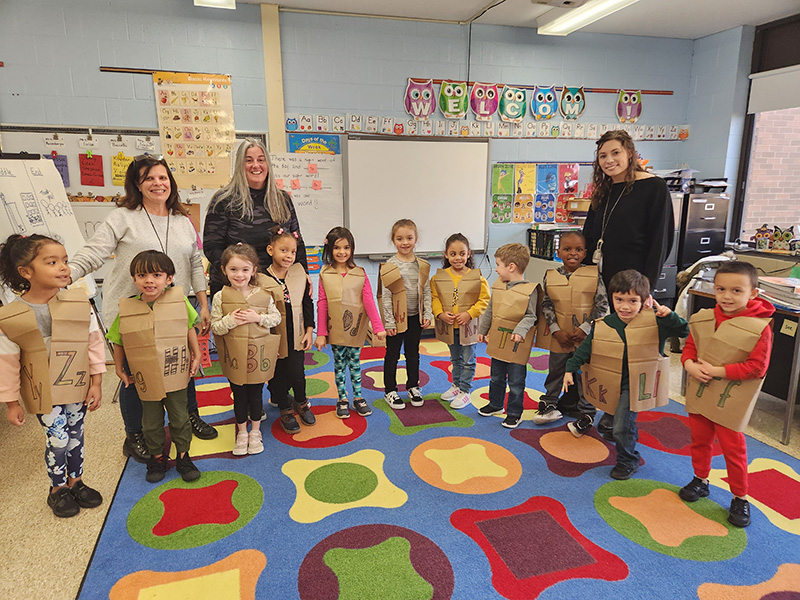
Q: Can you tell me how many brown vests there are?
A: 11